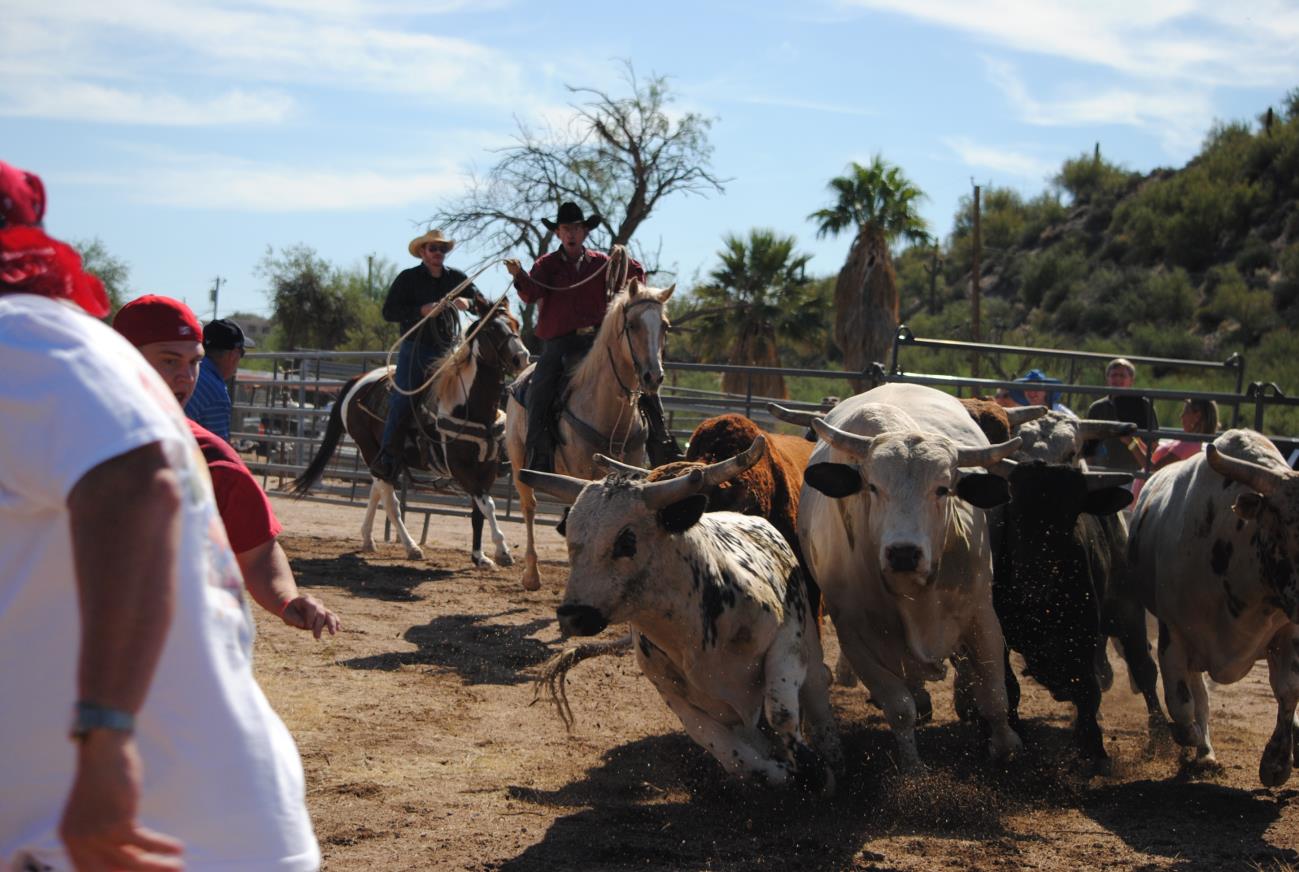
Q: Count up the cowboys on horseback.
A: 2